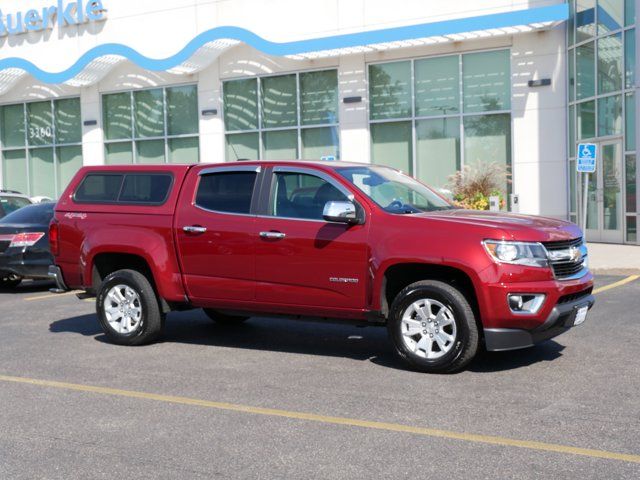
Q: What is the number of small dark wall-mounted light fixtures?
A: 4